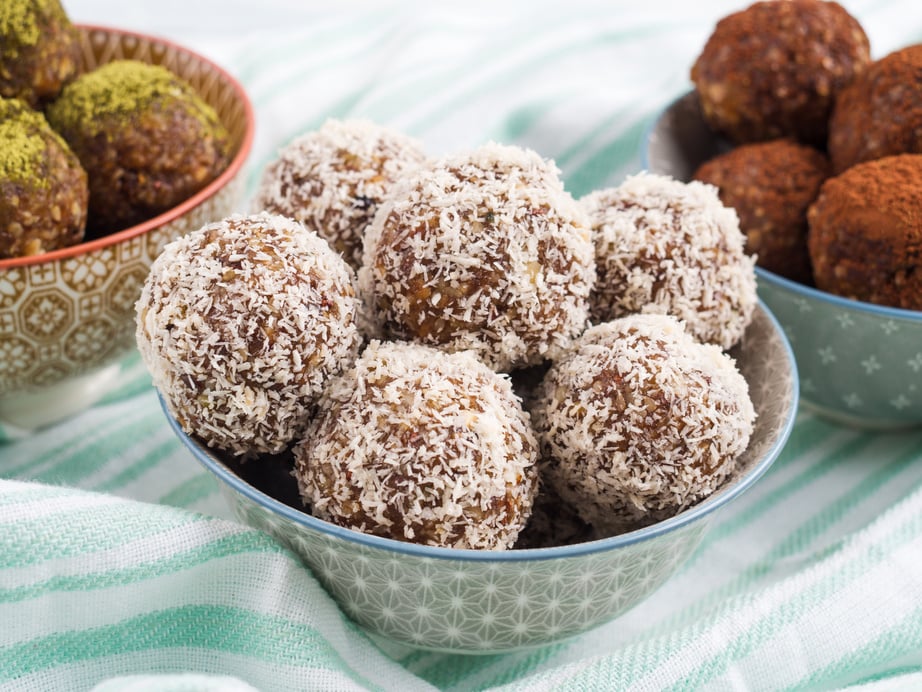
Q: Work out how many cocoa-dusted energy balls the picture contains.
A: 4